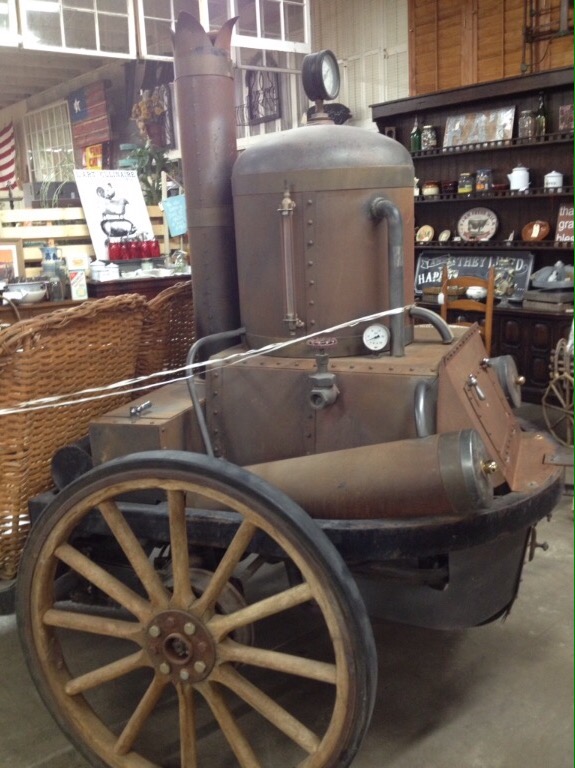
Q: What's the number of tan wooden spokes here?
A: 12